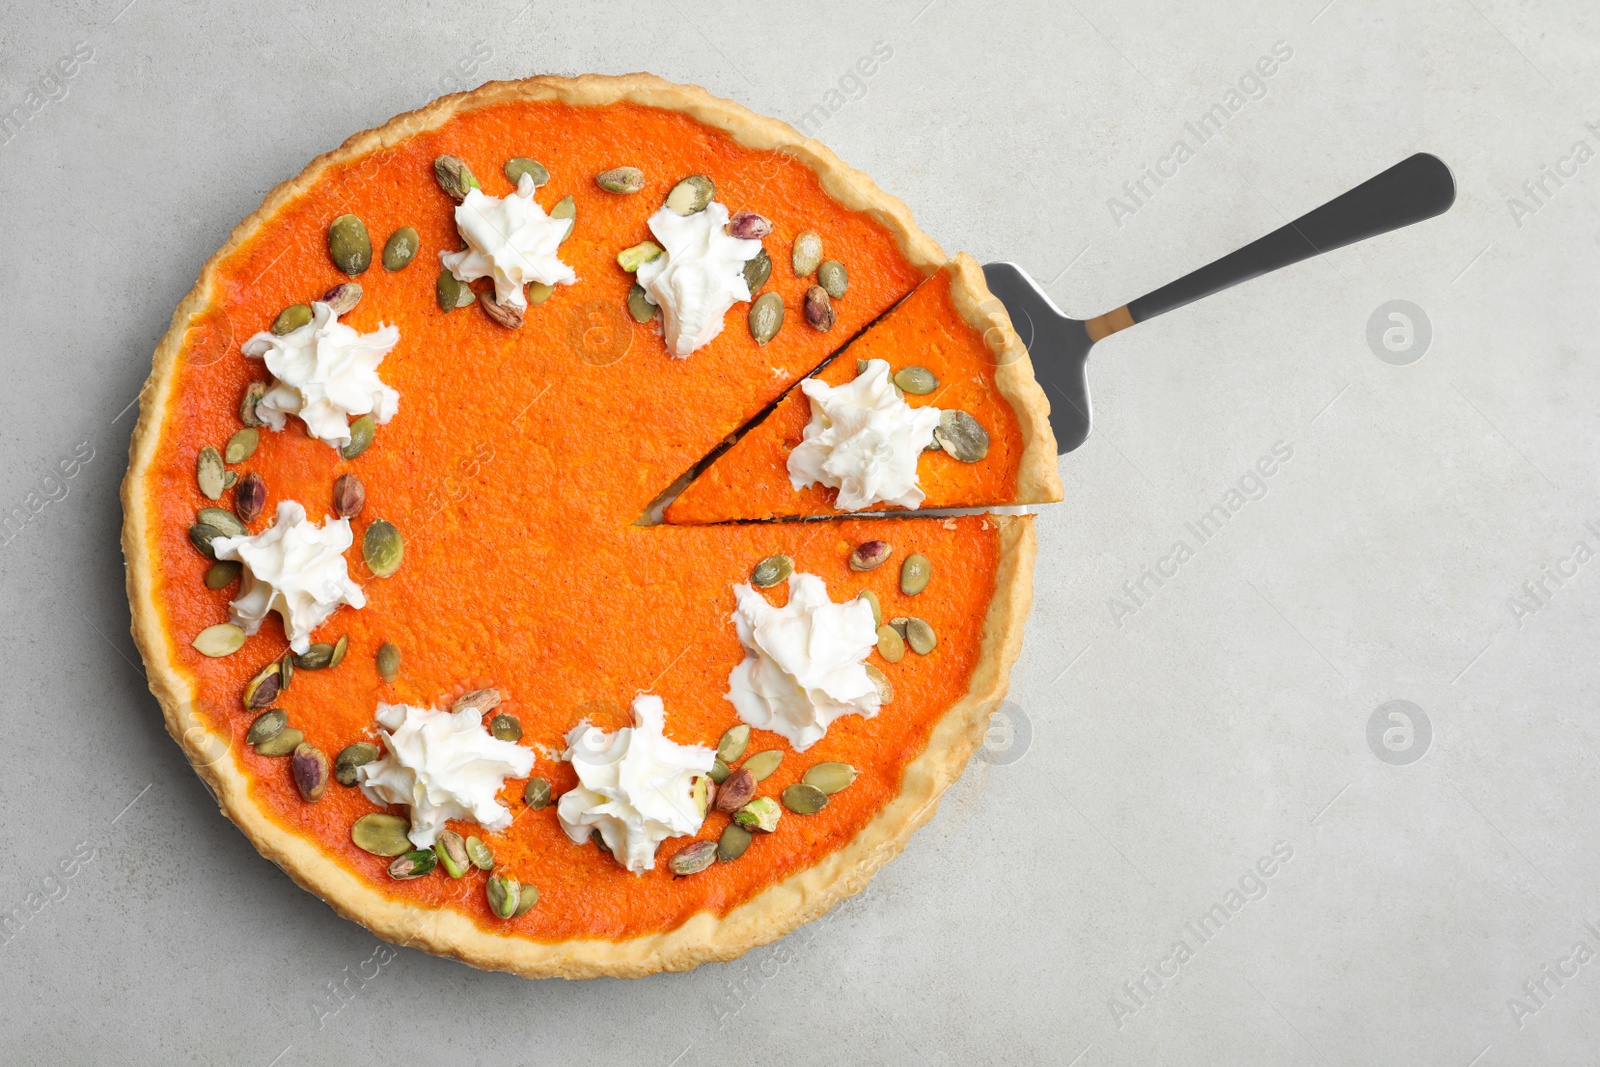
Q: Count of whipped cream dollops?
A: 8